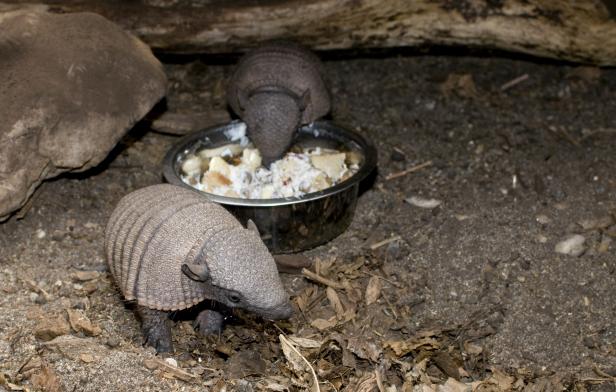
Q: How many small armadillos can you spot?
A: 2